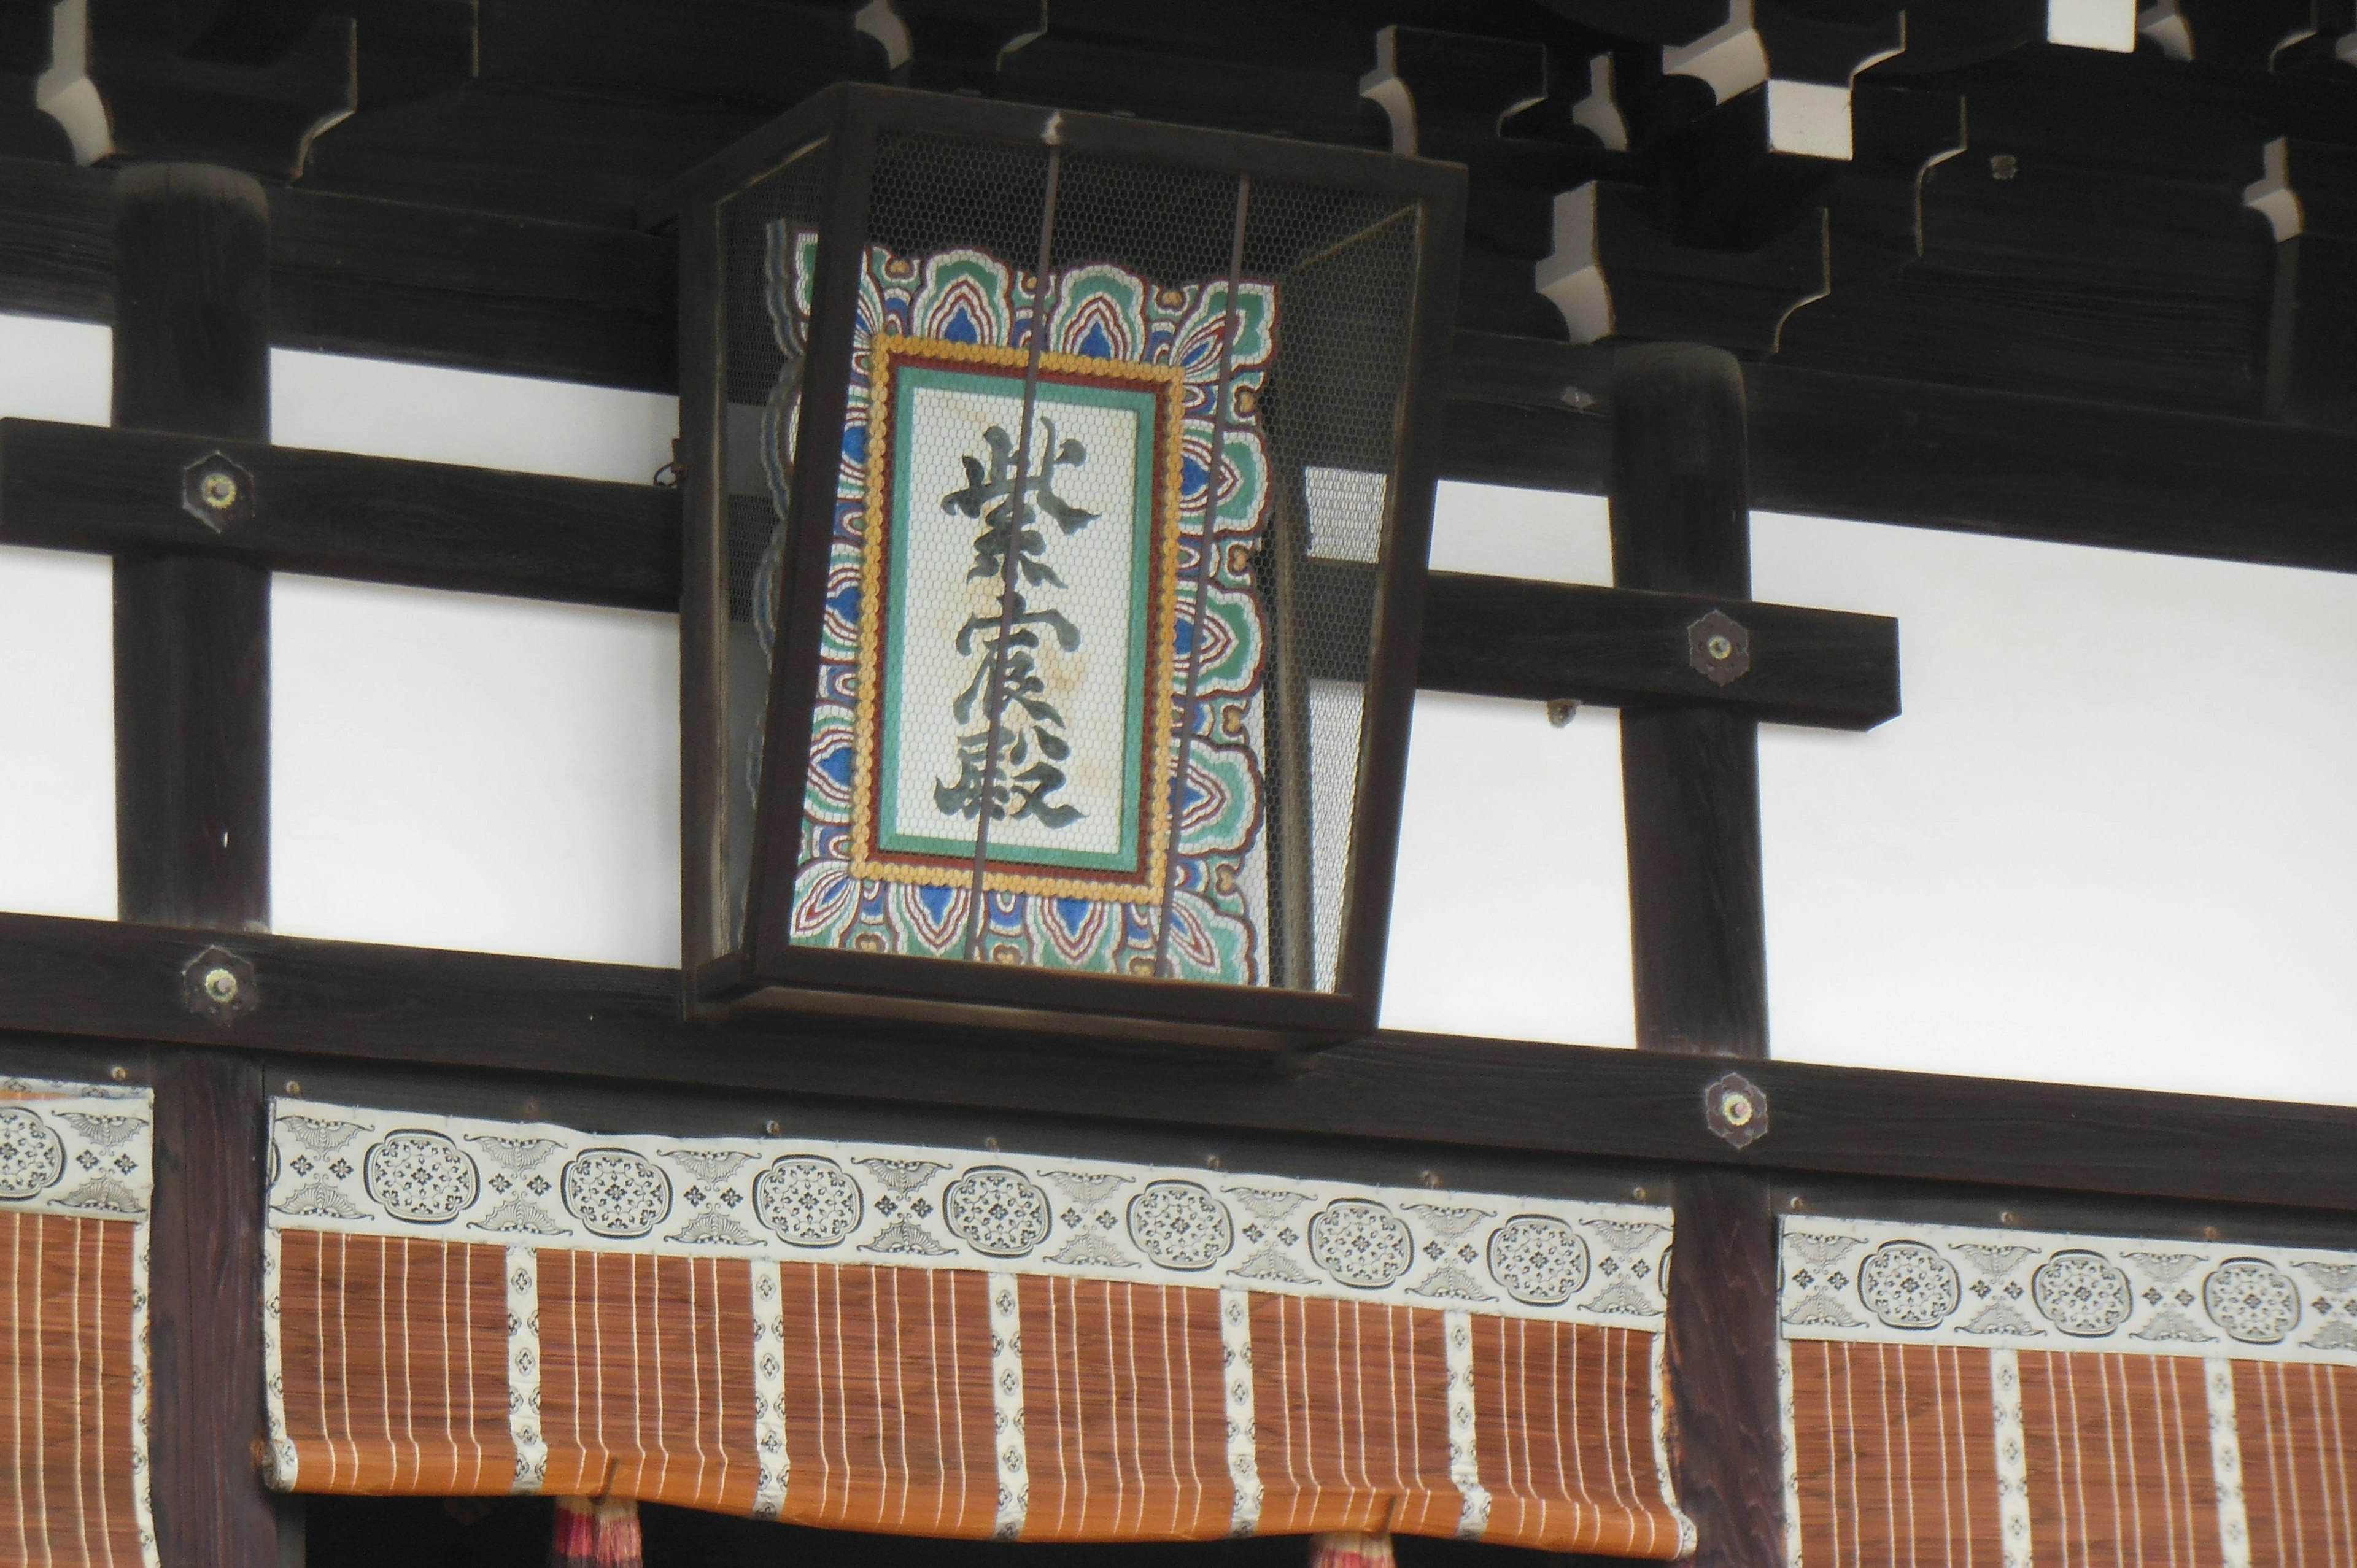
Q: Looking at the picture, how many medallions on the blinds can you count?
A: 11